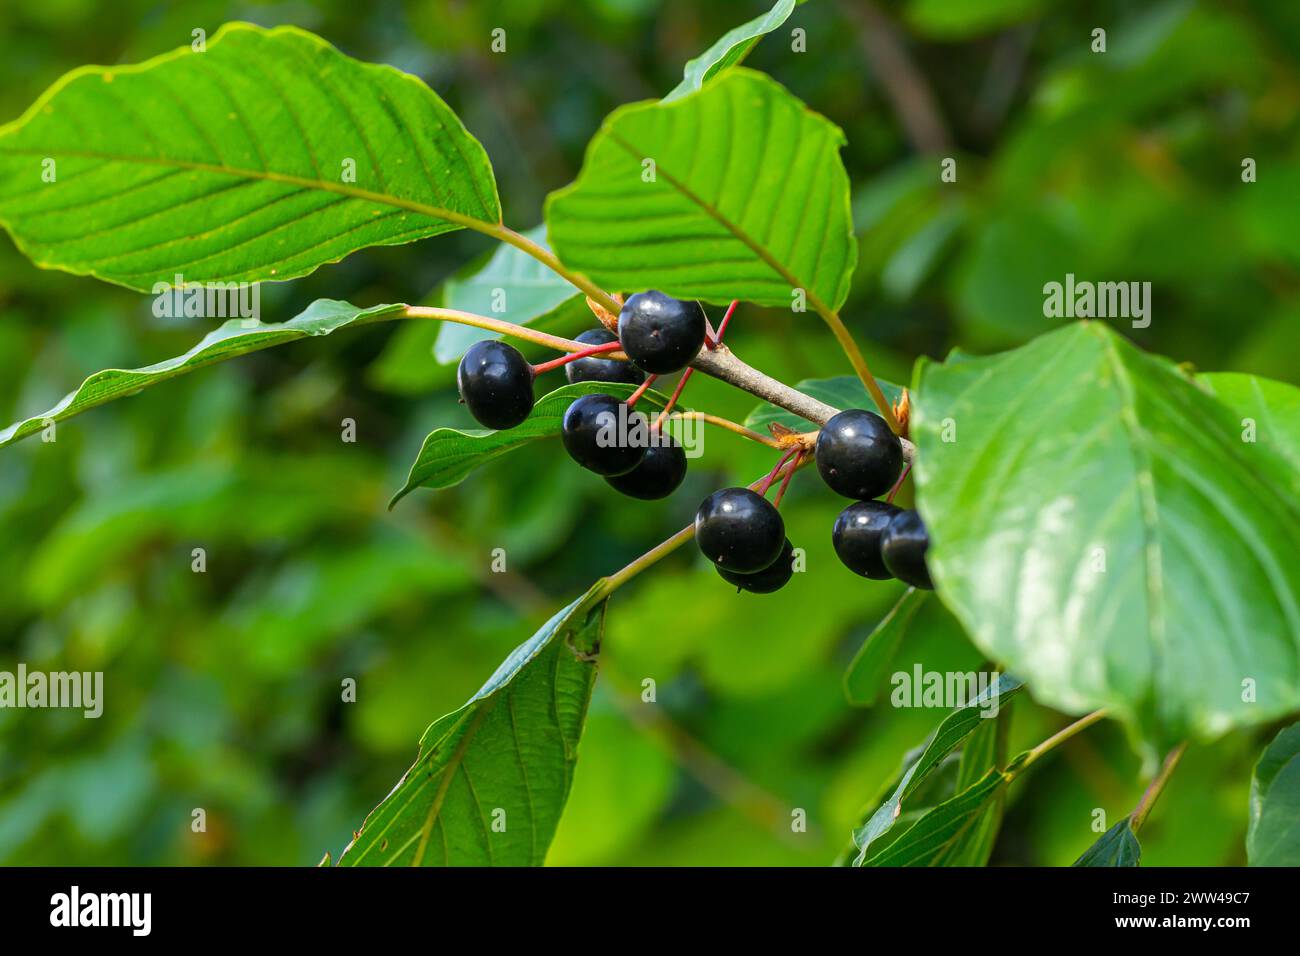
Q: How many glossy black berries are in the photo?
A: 10